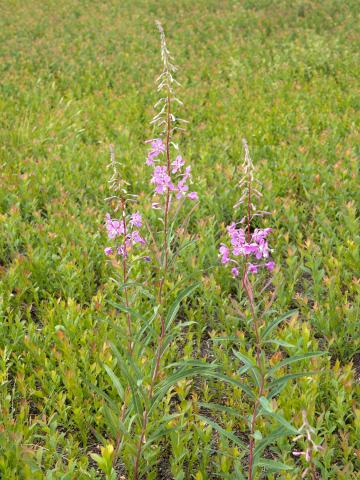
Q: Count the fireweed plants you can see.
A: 3